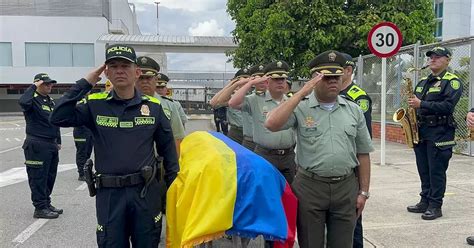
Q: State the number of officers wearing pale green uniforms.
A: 6